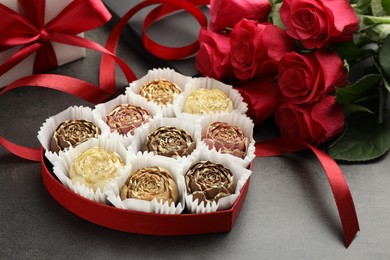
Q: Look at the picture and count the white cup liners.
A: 9